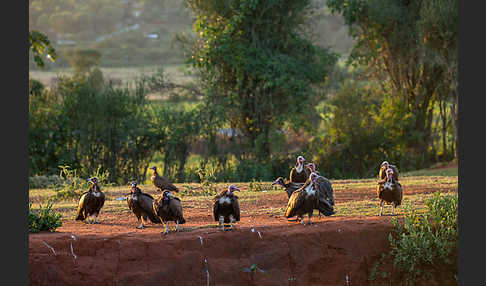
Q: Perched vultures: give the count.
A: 11